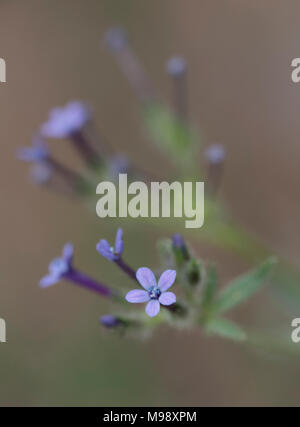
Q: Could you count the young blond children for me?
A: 0